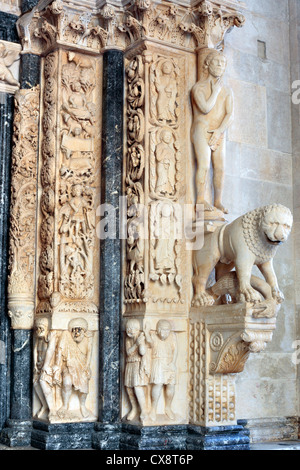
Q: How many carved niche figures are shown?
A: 3